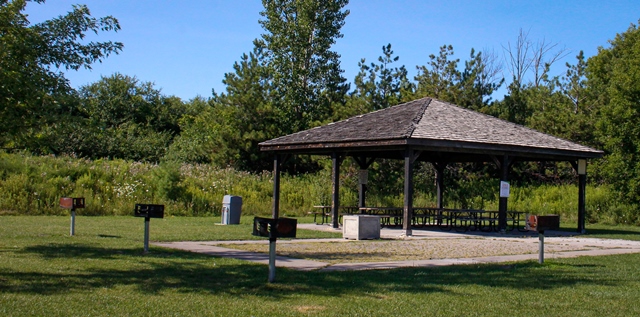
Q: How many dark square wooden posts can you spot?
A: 7